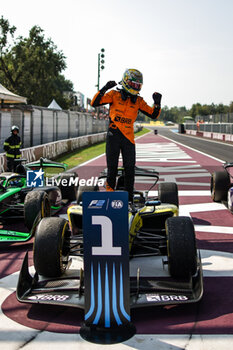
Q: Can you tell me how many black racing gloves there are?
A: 2